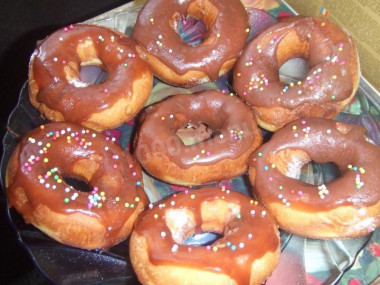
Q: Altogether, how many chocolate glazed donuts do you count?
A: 7